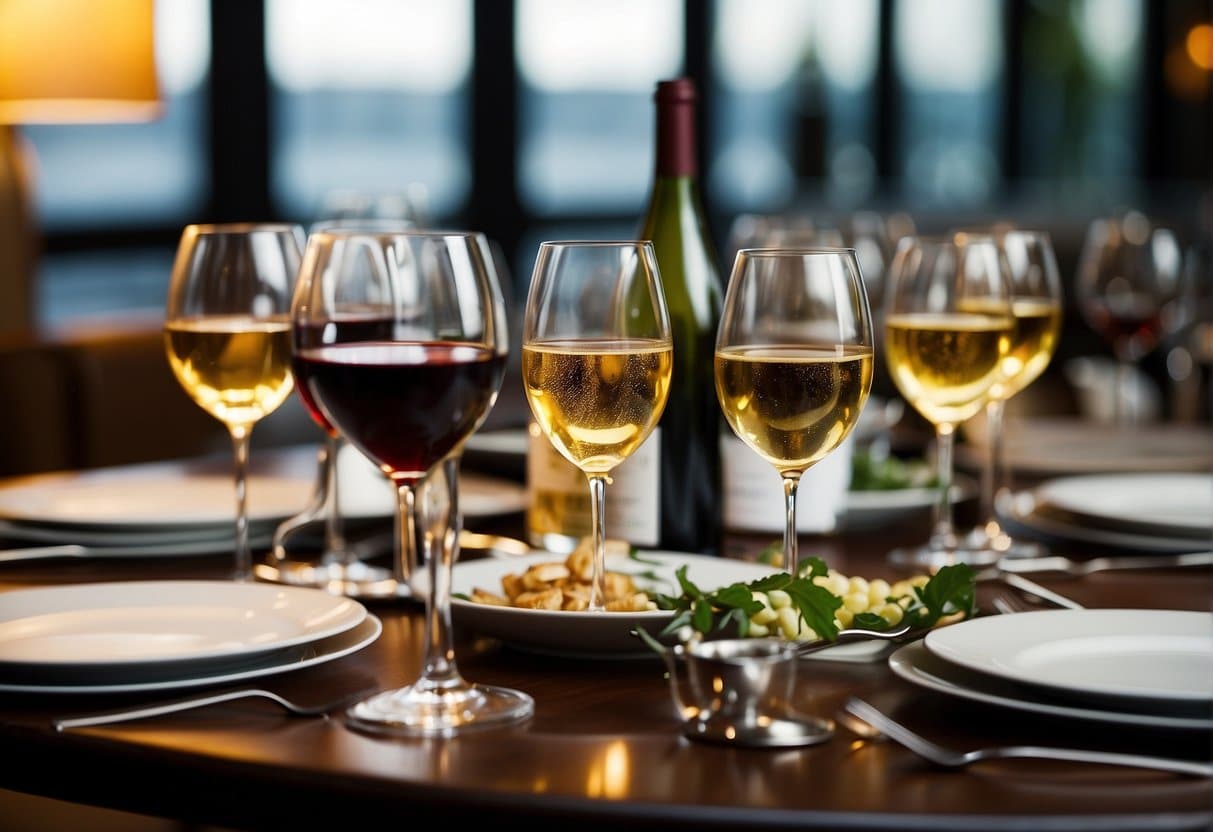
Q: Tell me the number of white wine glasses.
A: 5